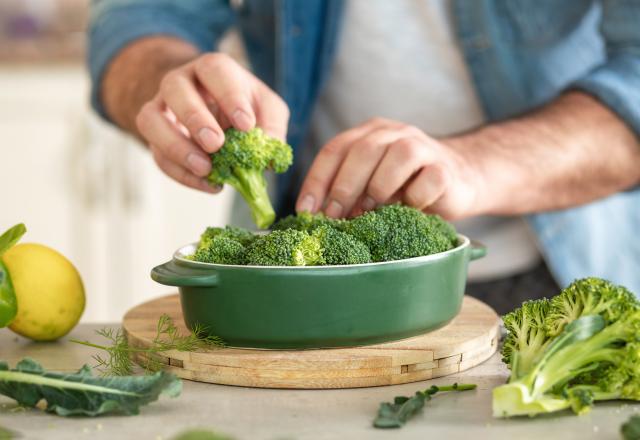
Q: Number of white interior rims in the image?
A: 1